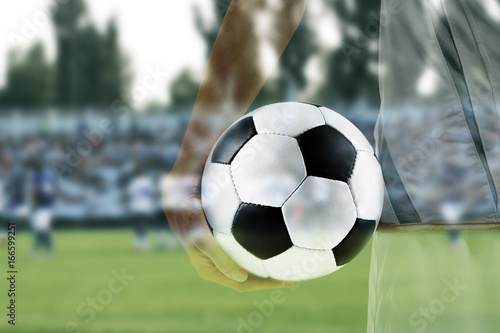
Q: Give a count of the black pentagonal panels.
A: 4